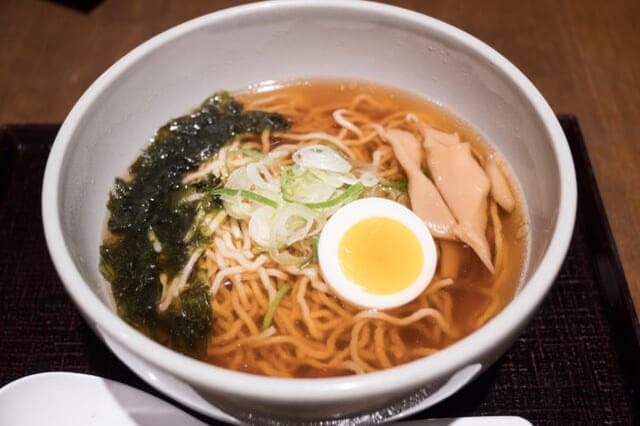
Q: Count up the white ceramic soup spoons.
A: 1